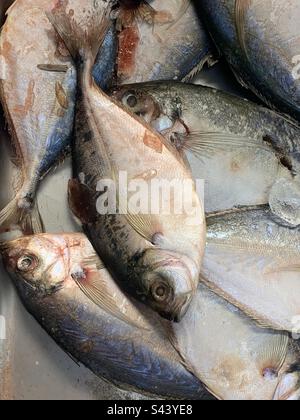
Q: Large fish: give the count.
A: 8